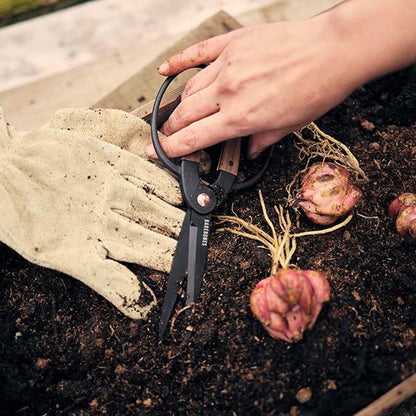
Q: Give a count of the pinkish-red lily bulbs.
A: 3